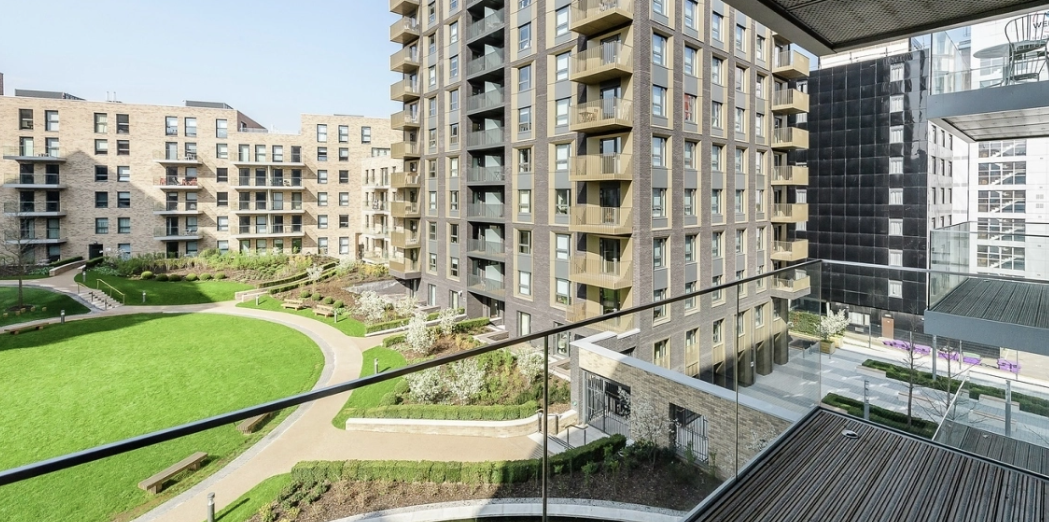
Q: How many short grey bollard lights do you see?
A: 7